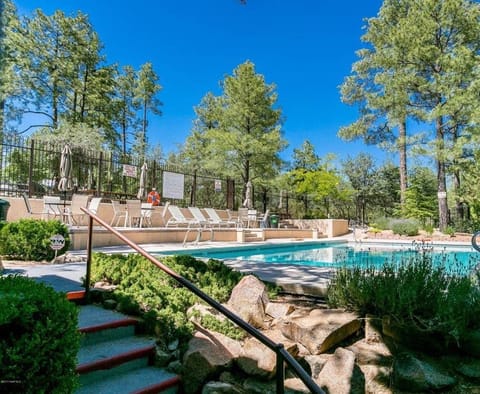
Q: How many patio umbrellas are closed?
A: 3